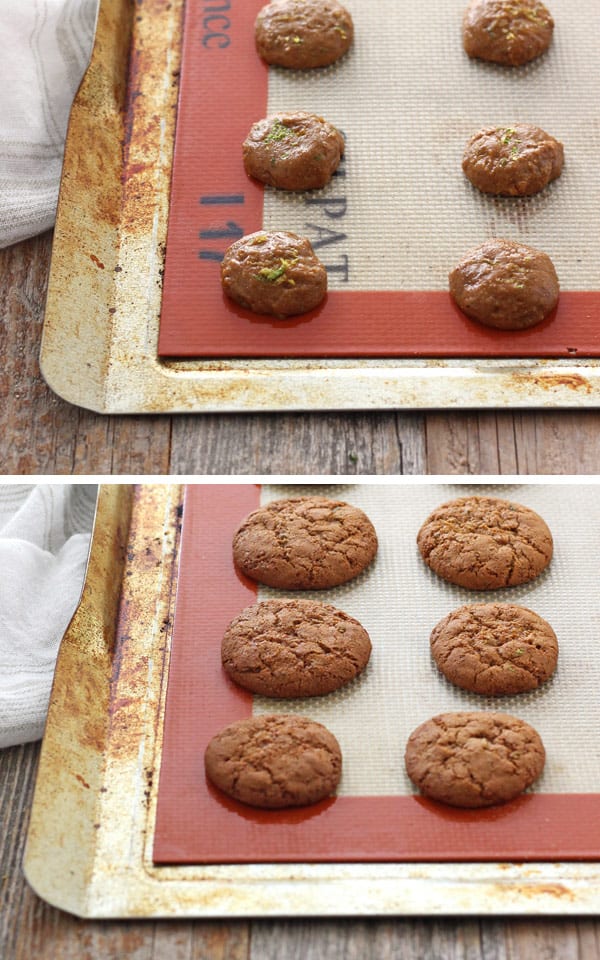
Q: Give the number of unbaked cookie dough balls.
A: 6